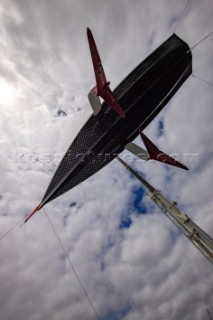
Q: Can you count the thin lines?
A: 5